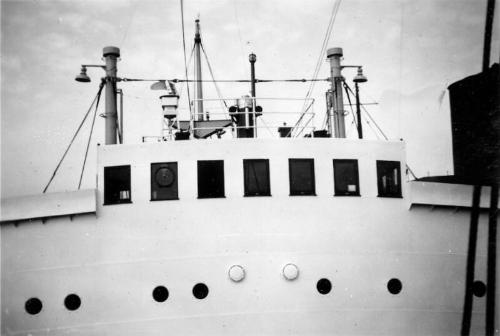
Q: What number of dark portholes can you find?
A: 7